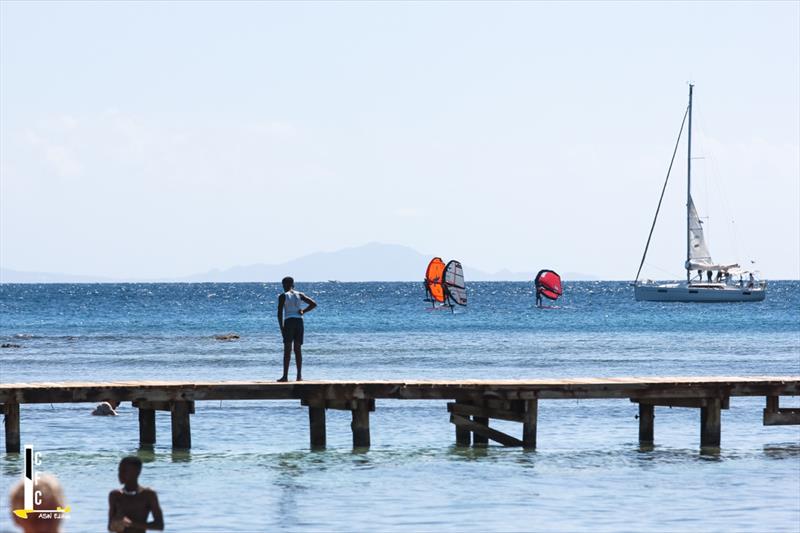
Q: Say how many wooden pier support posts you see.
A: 10